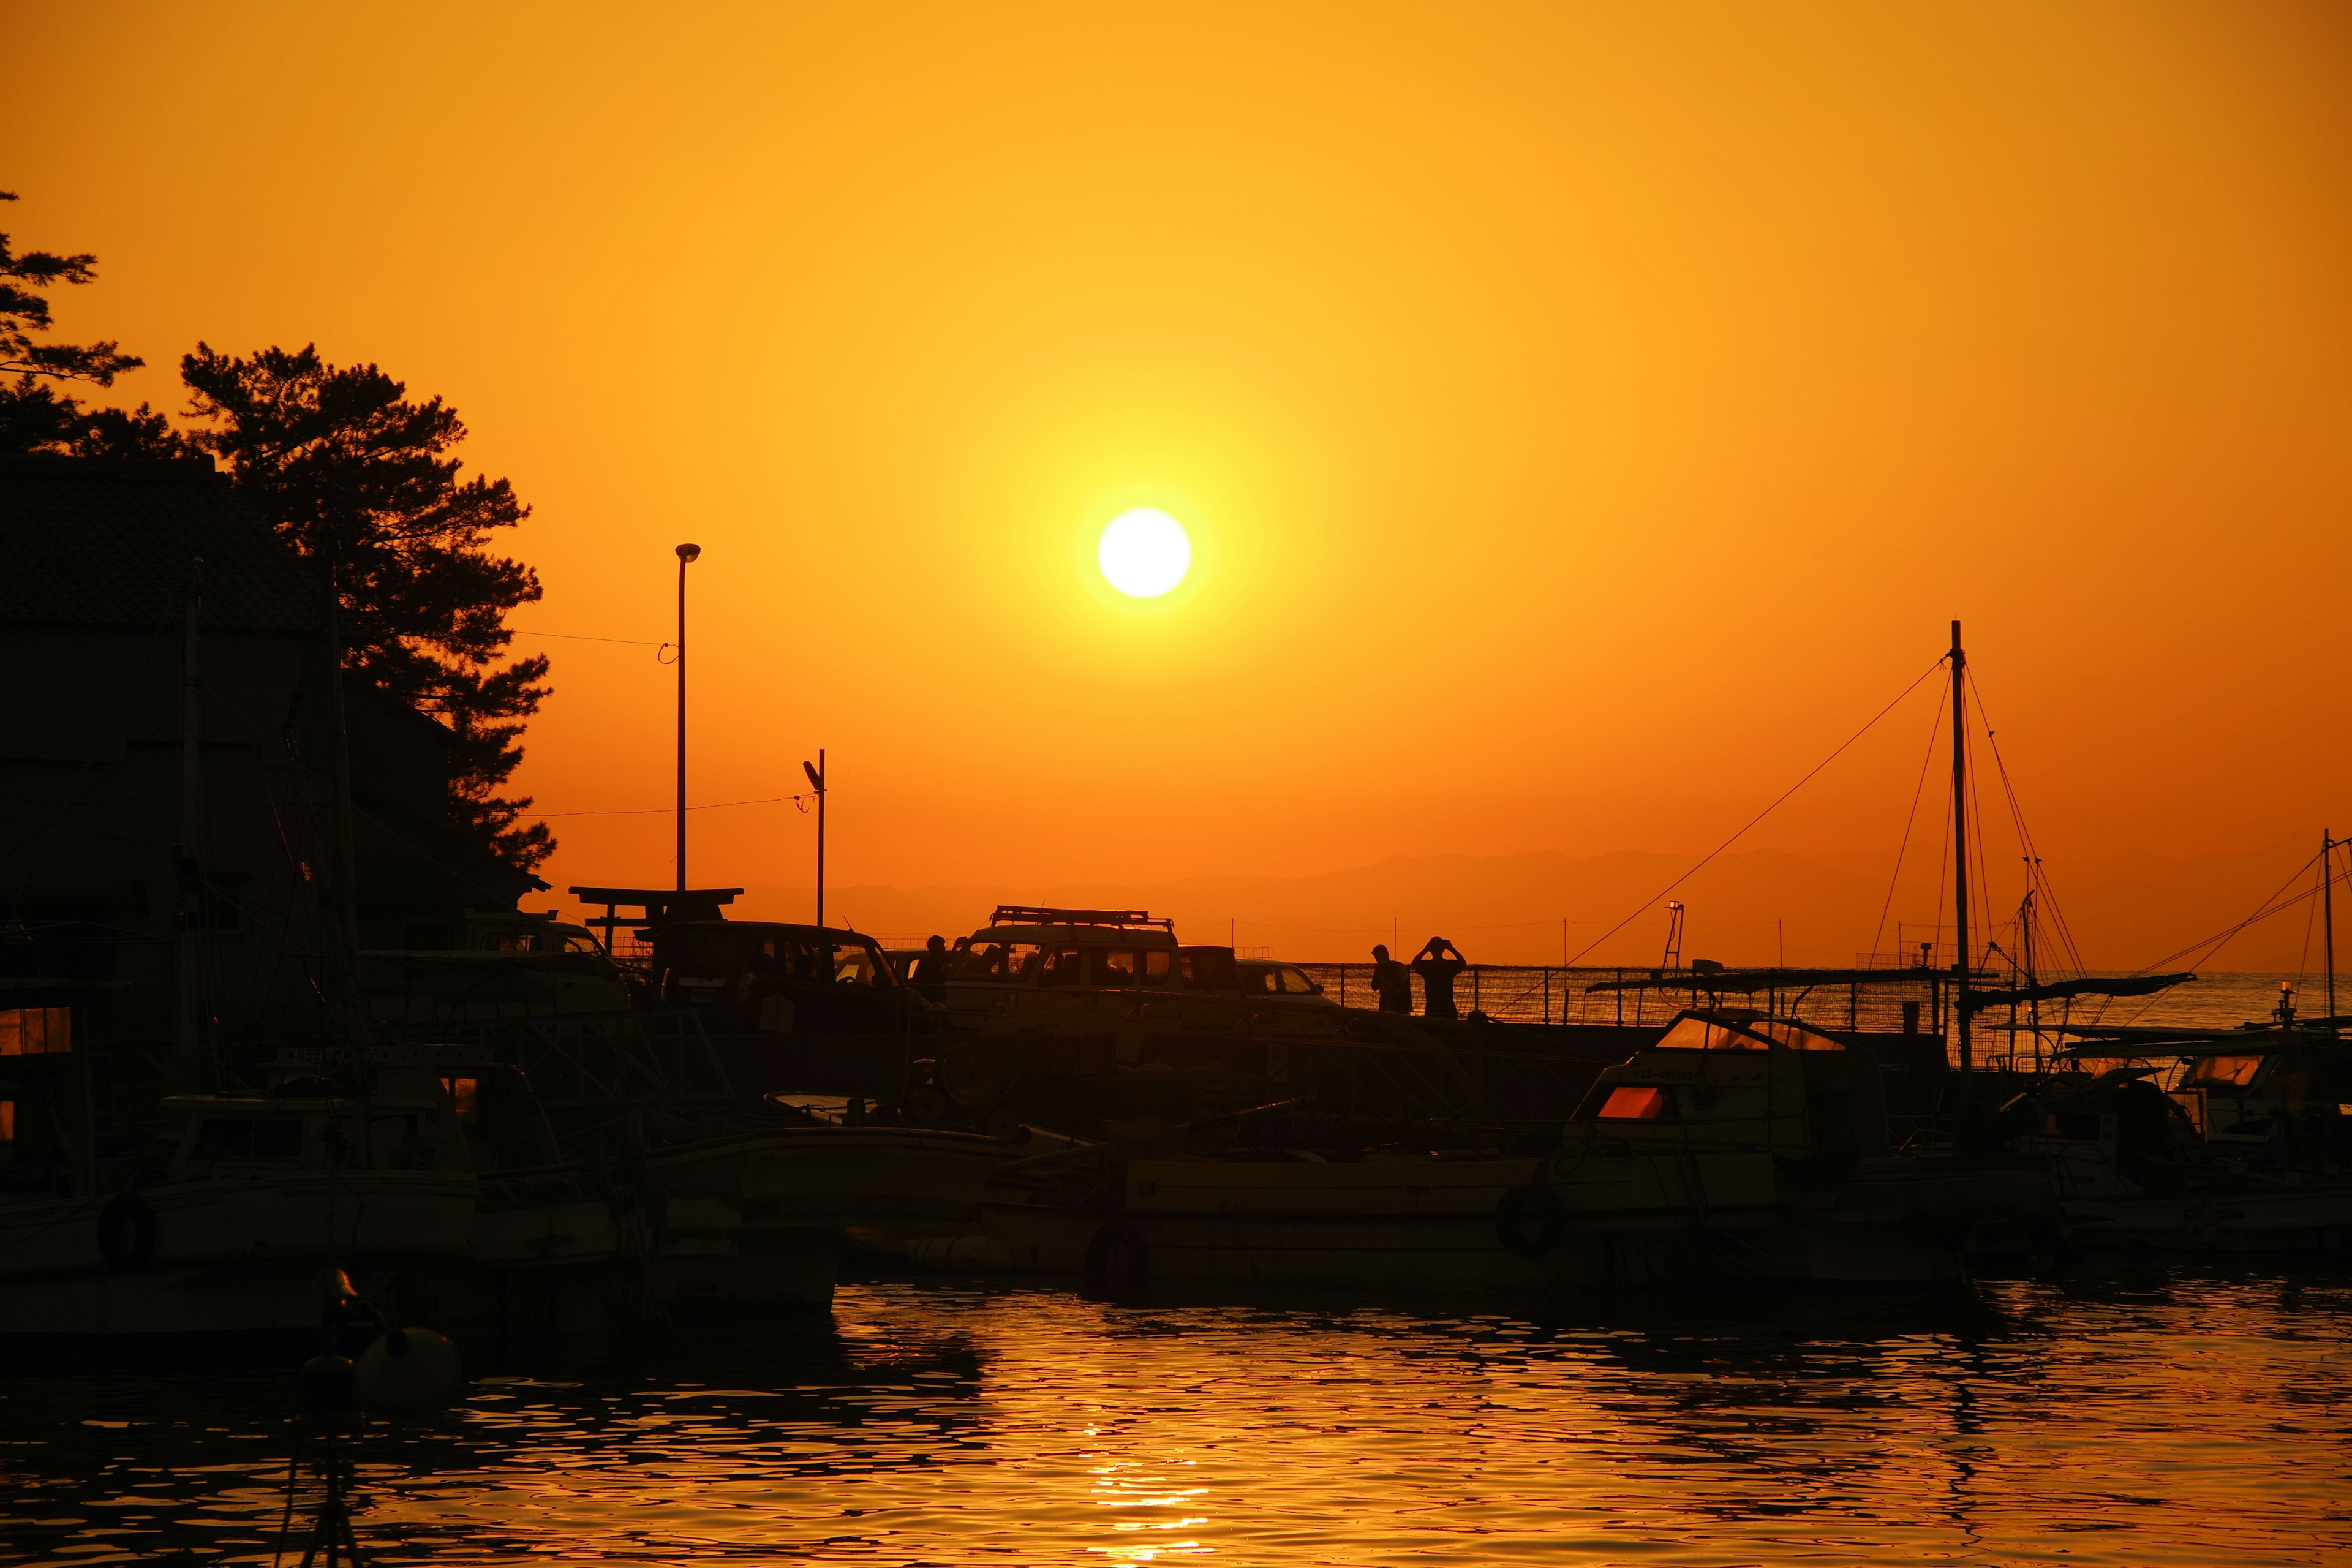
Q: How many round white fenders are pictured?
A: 1